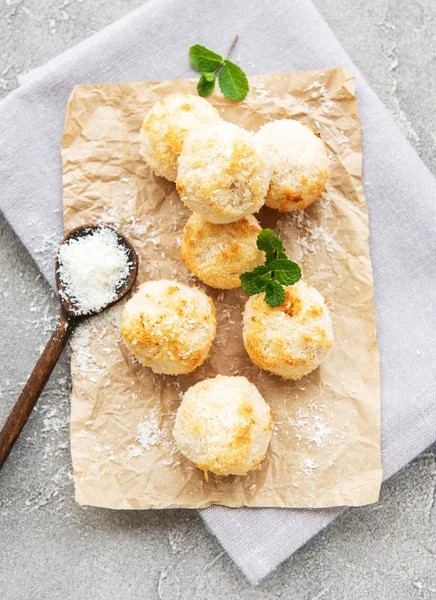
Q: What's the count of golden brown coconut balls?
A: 7